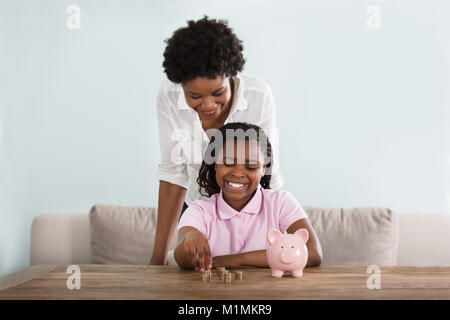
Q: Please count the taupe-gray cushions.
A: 2